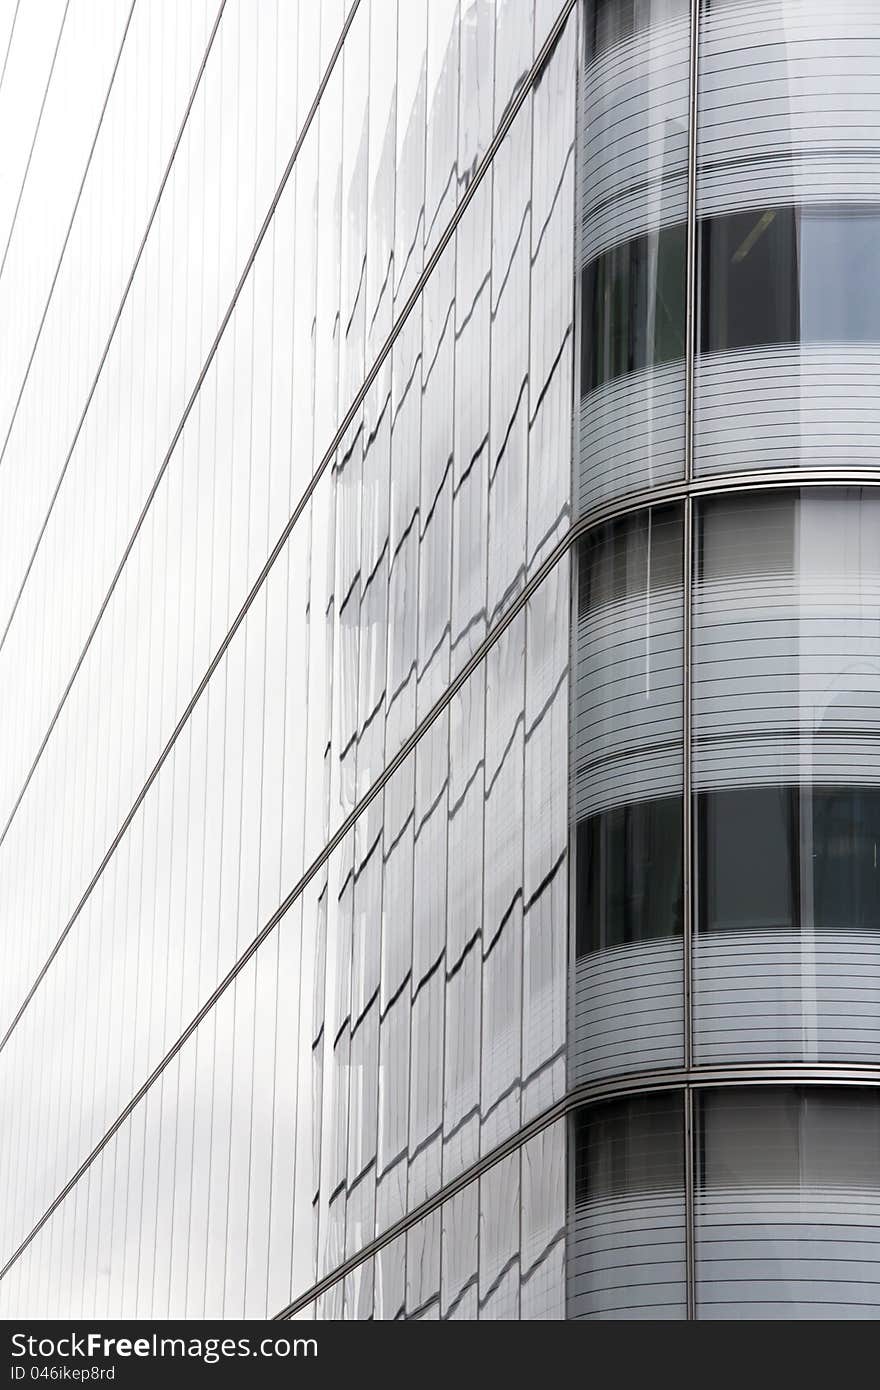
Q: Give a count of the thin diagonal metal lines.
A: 8